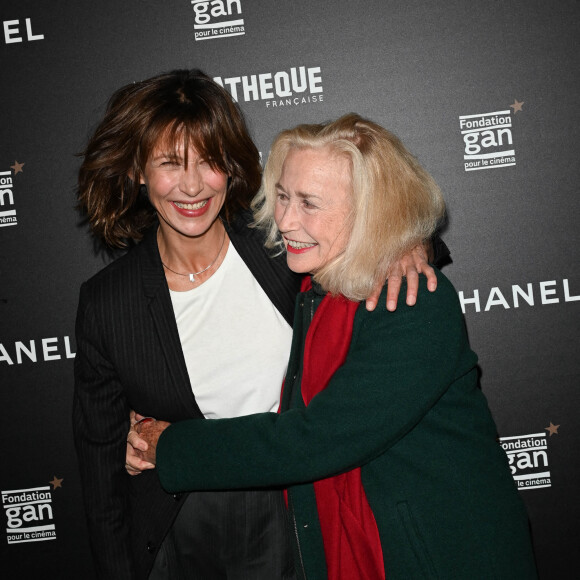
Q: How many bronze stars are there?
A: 4